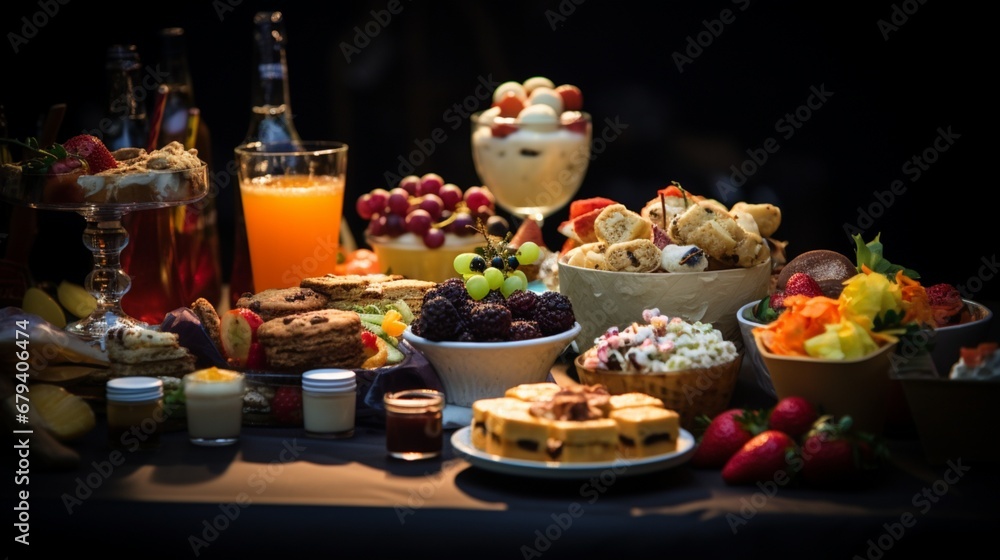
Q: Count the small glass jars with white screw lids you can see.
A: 2